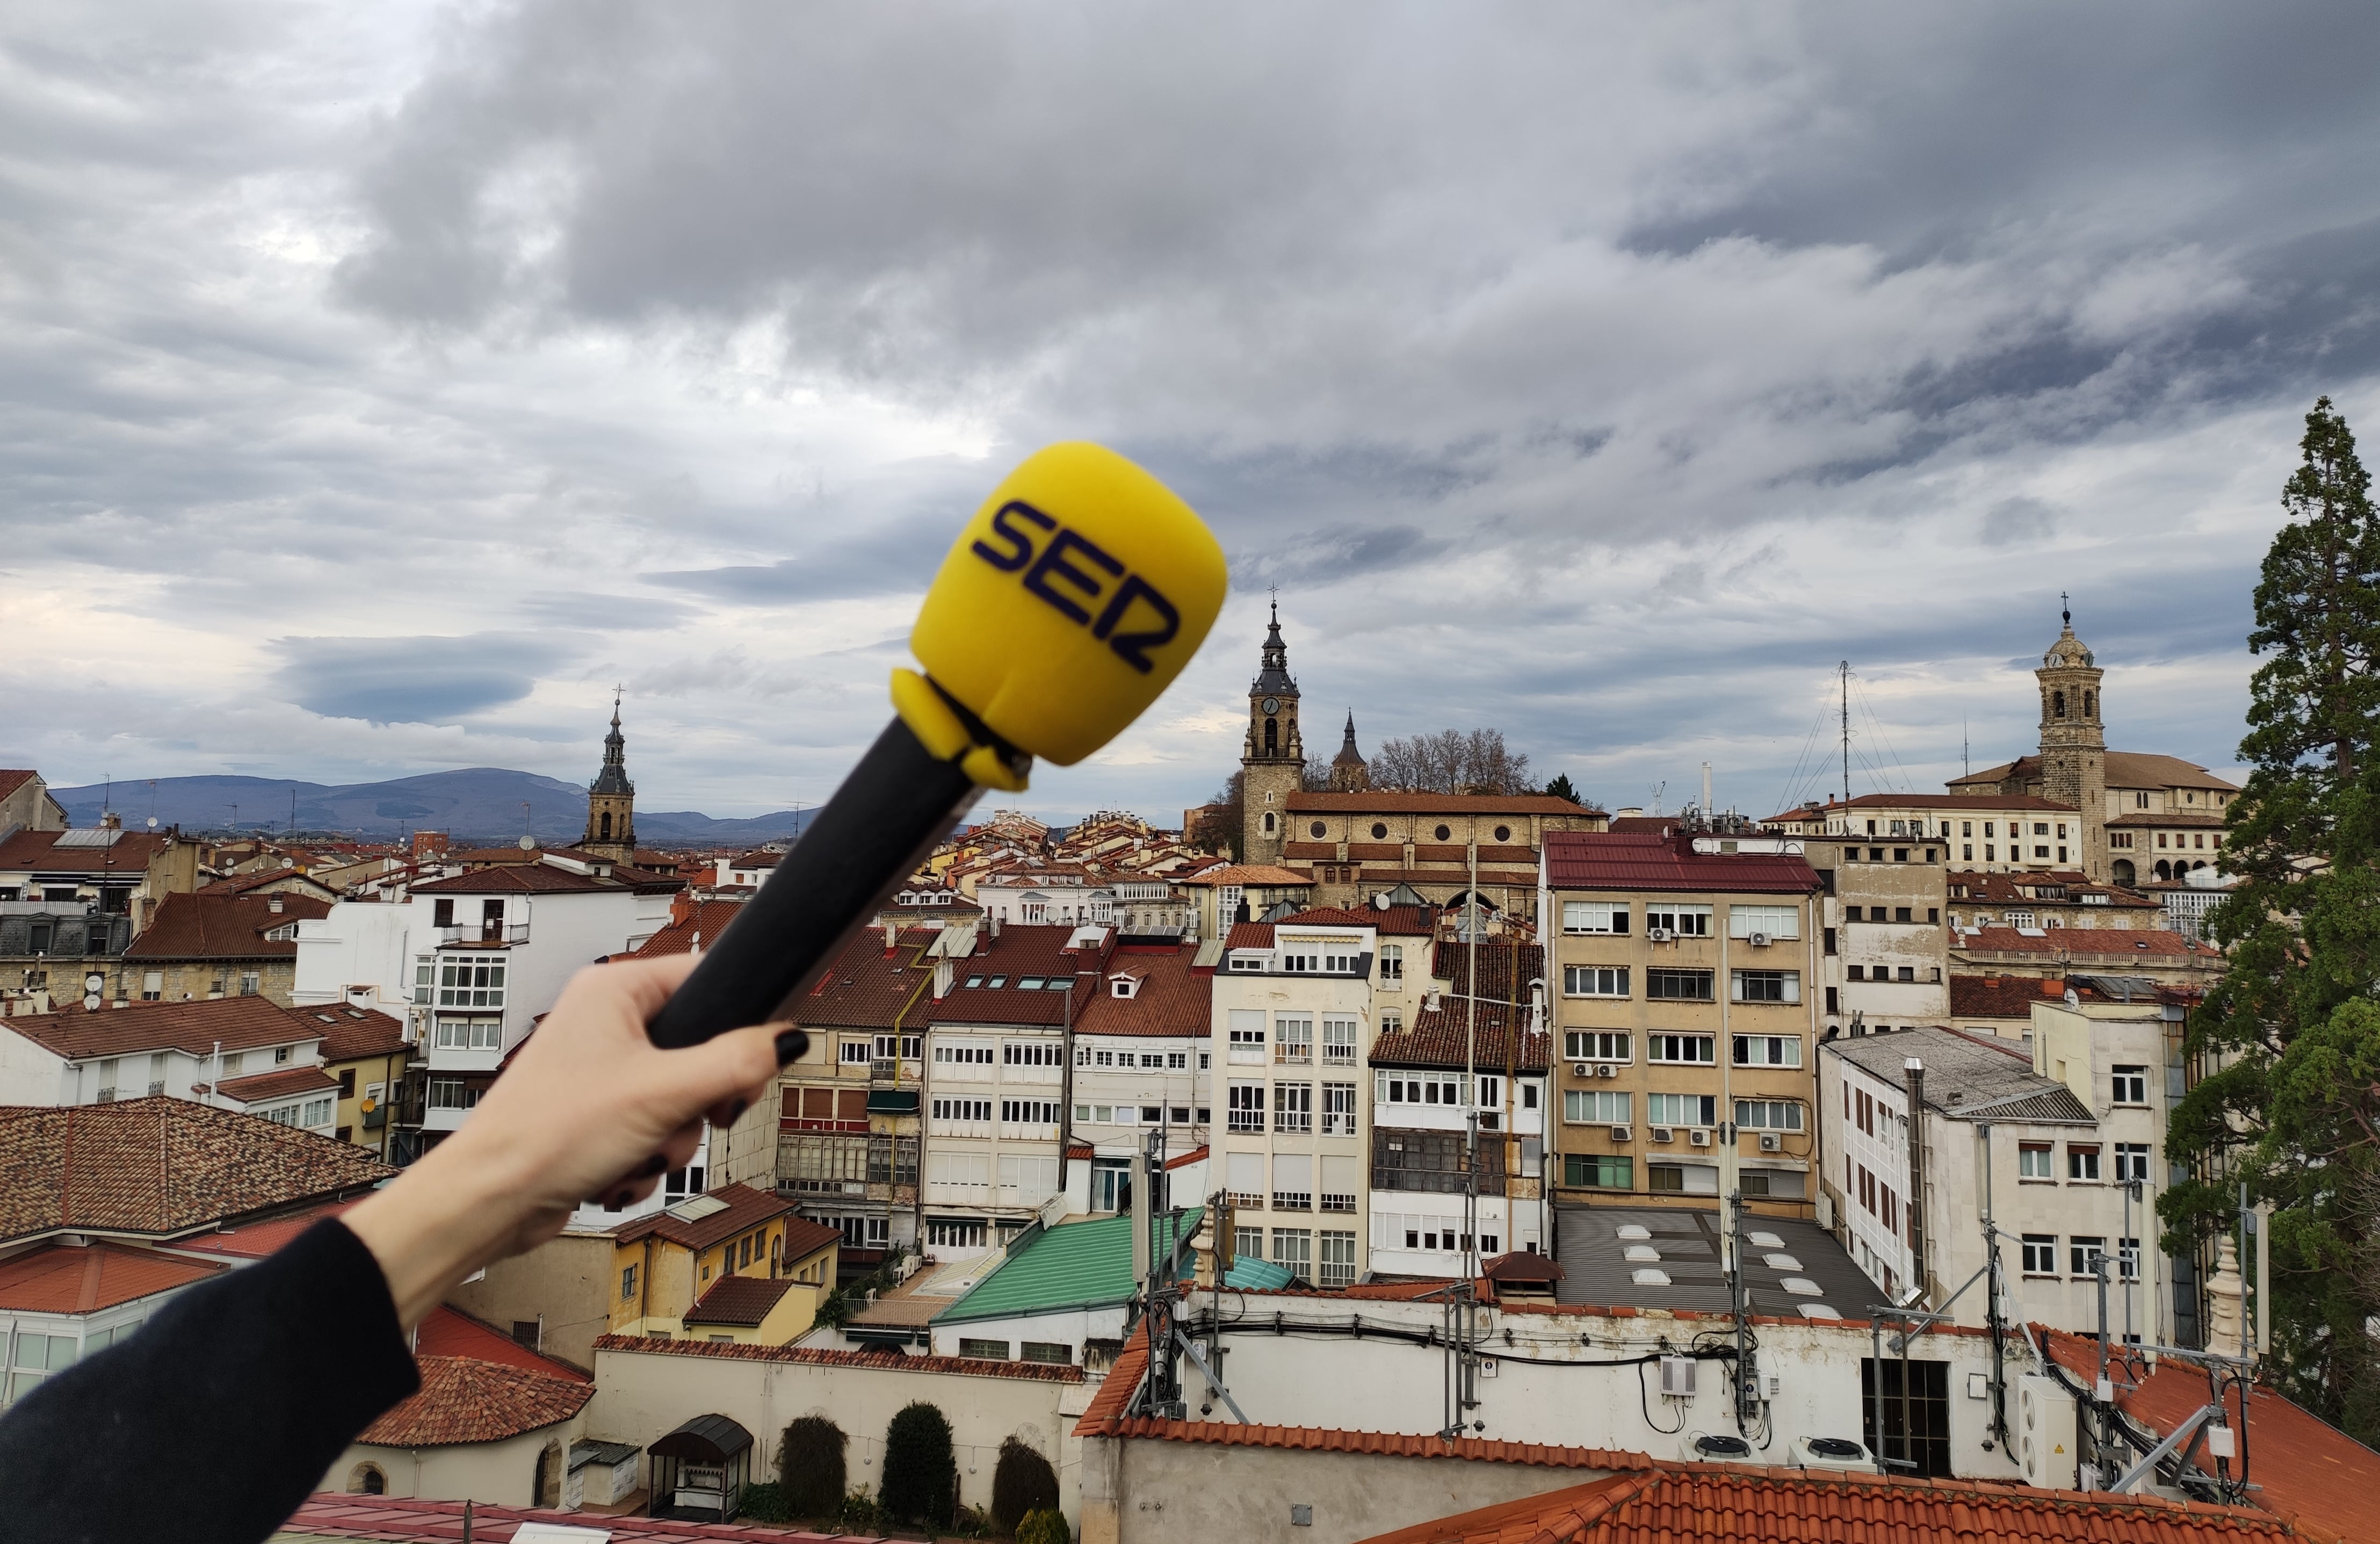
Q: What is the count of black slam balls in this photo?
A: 0